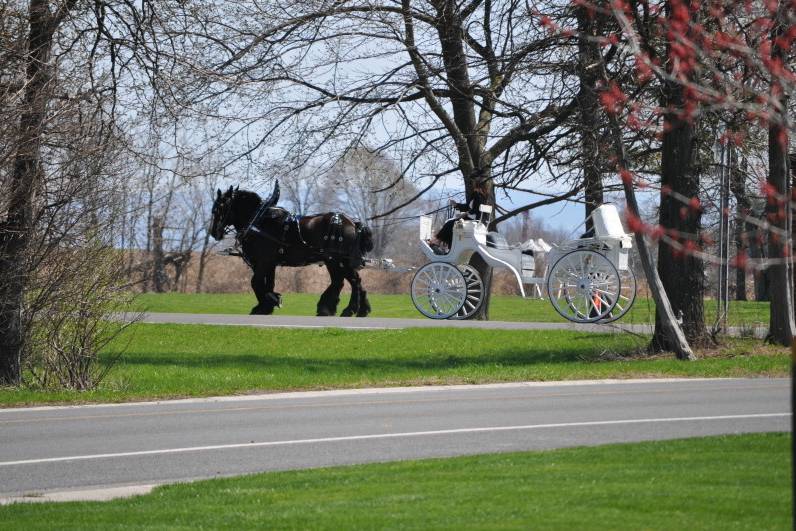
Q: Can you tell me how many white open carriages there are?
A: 1